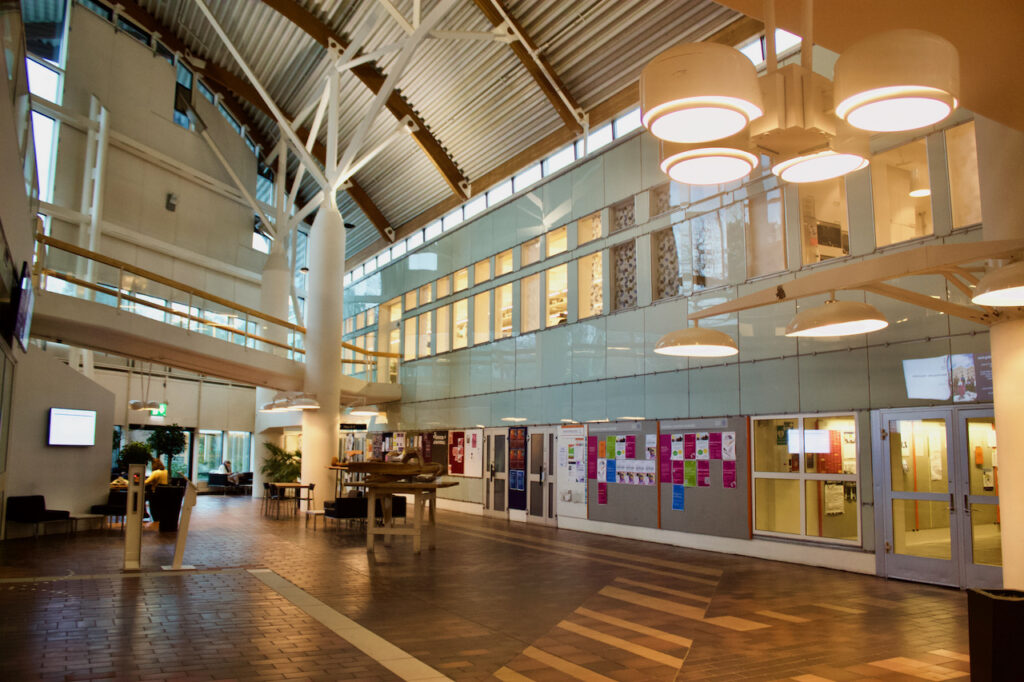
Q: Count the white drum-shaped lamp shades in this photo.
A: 4